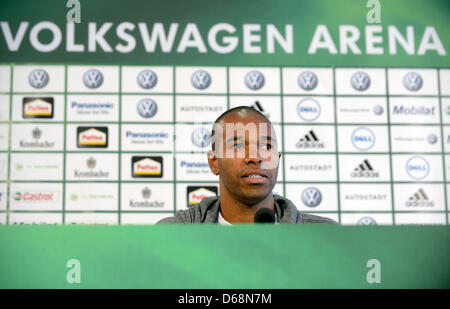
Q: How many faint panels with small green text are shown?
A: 2